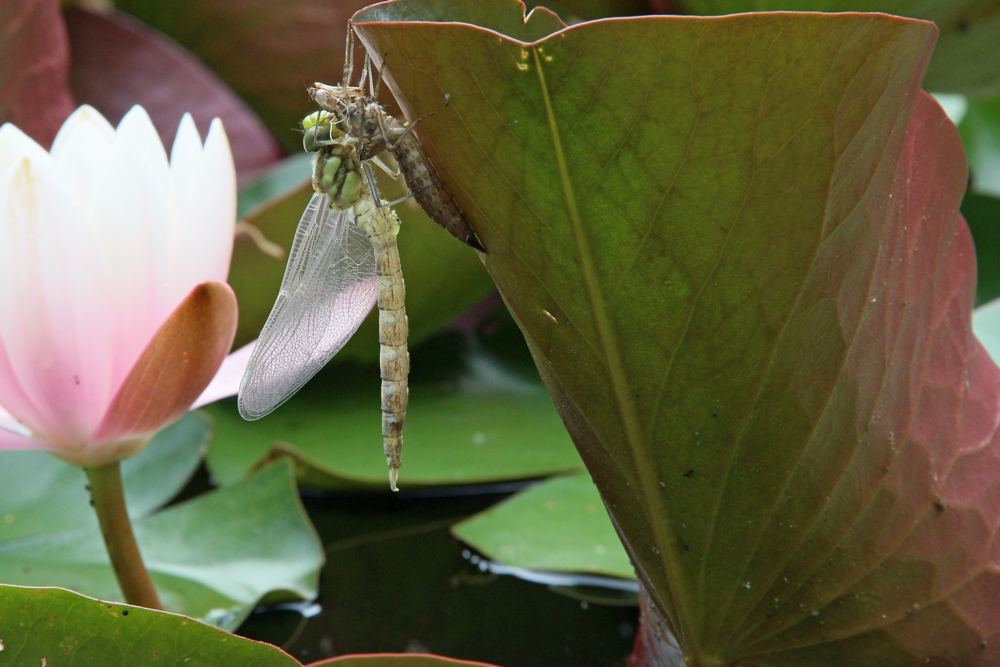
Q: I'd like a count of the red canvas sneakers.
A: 0